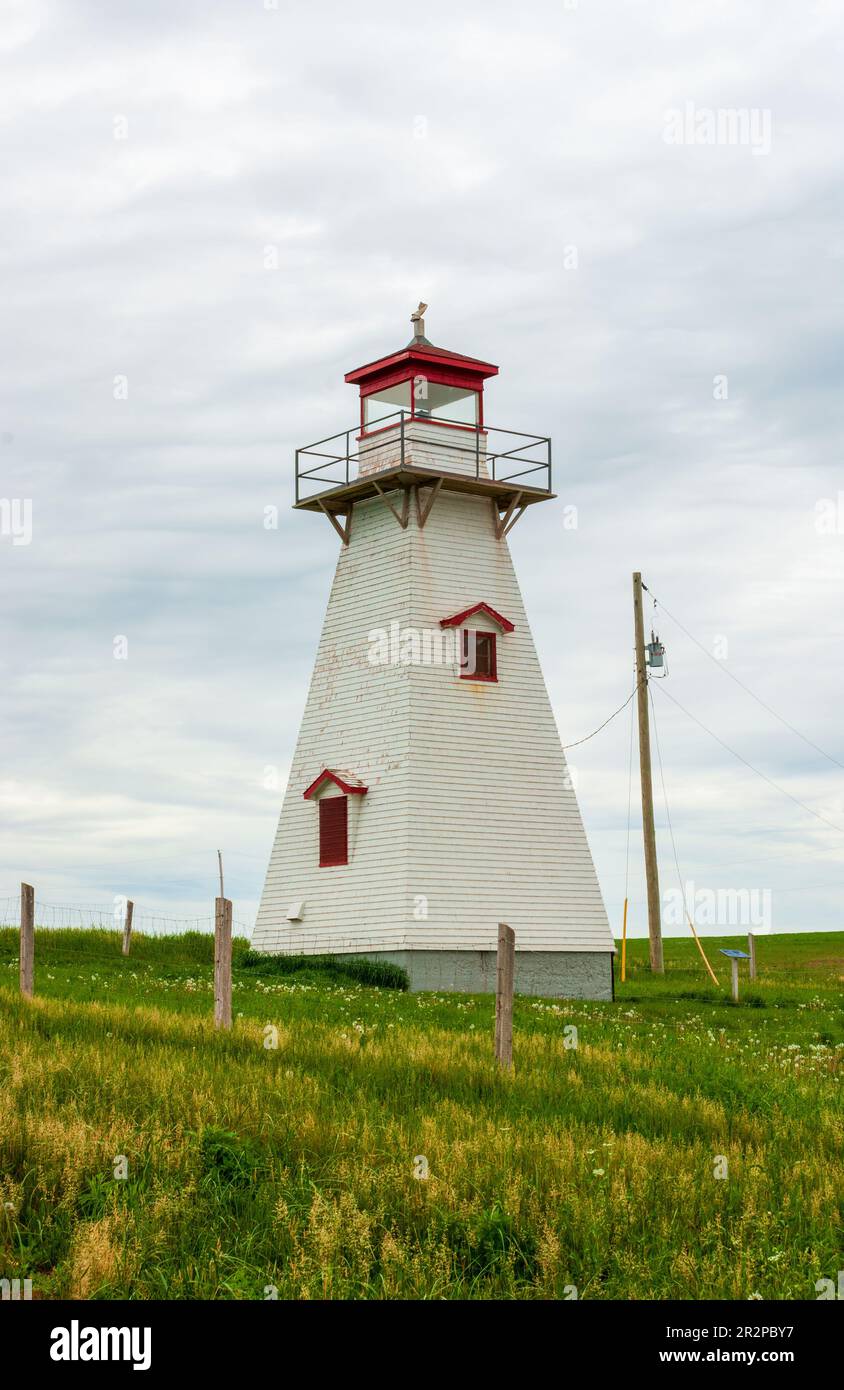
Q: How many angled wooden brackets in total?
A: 5